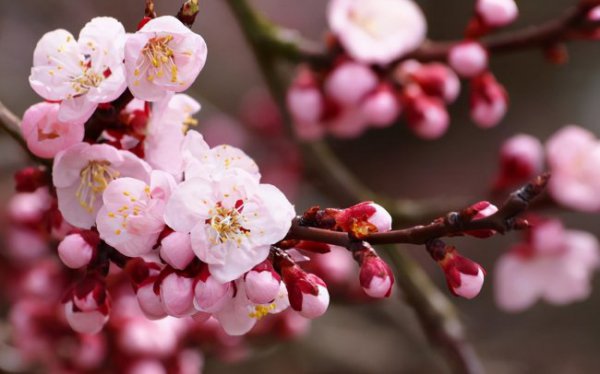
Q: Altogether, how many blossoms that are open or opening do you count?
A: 12